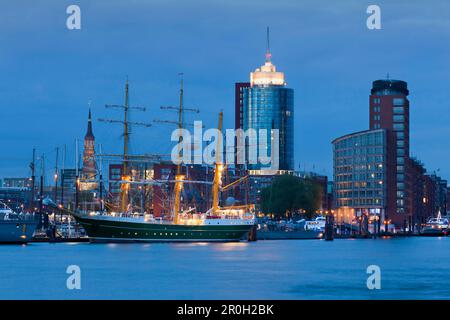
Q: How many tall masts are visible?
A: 3